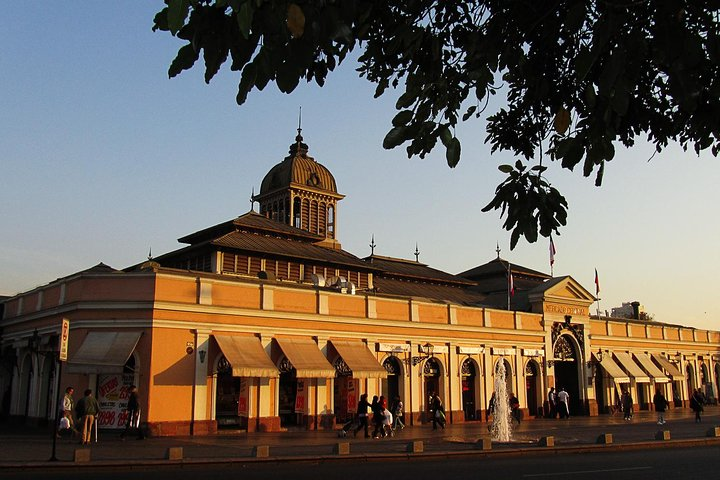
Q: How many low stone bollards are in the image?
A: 10